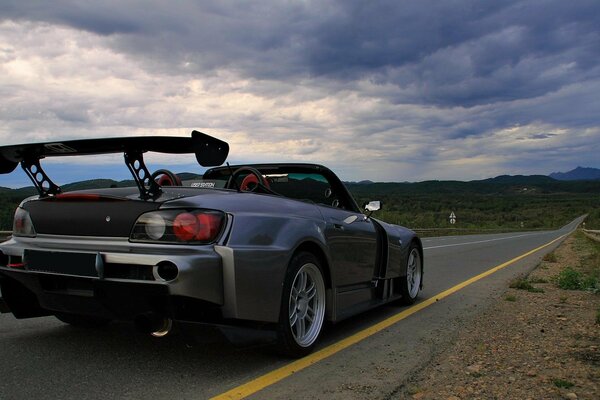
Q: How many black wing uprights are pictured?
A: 2